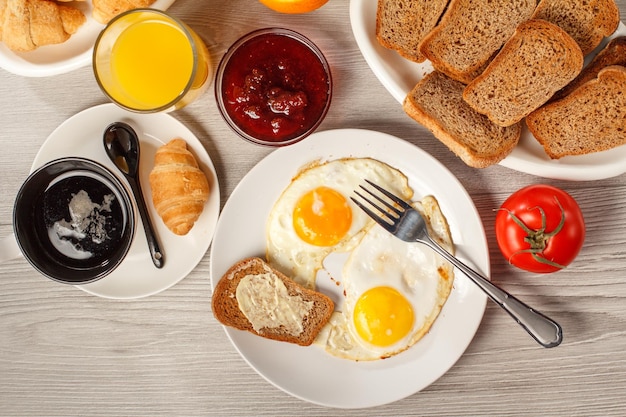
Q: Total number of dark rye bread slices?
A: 8